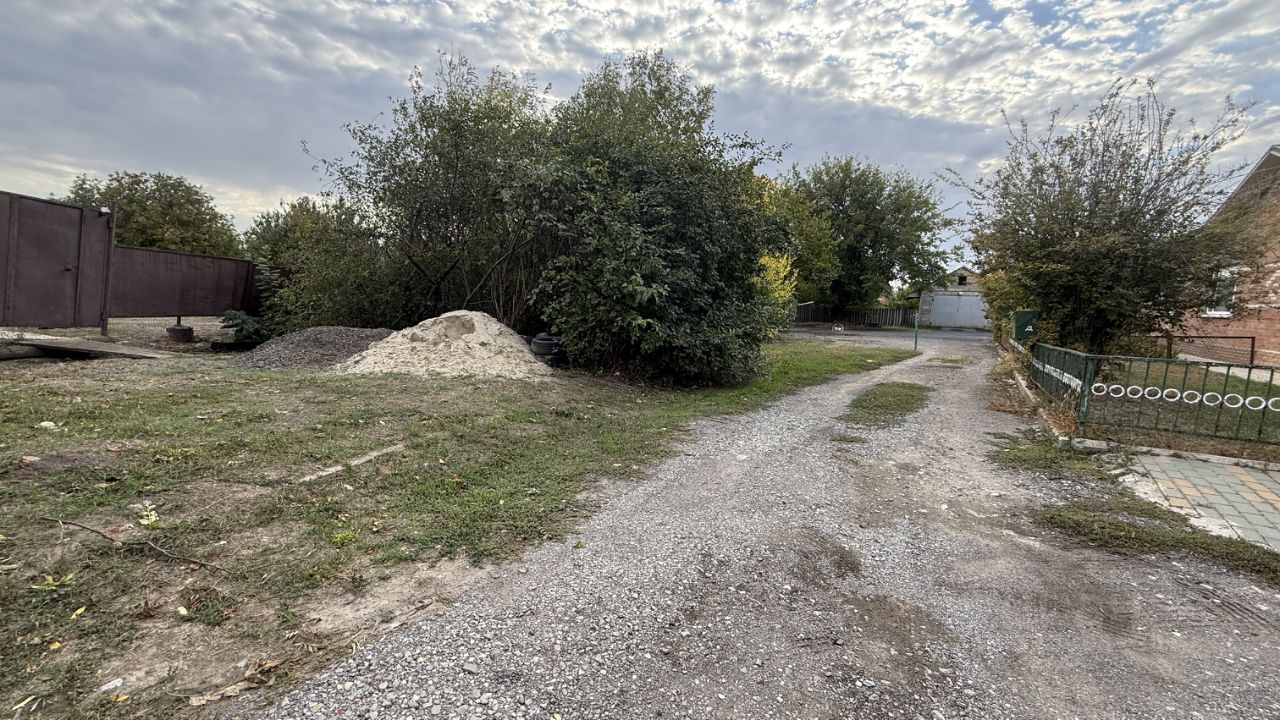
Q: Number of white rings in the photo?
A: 10